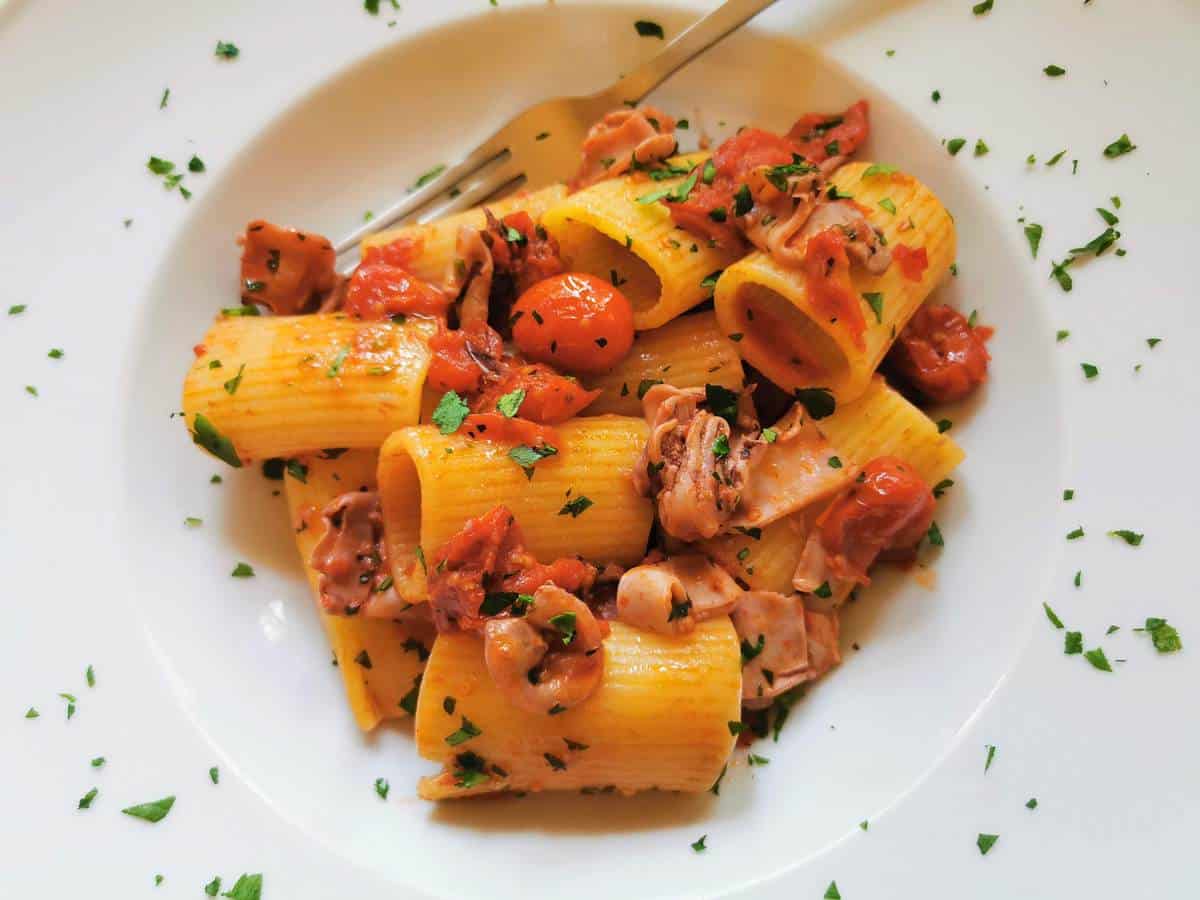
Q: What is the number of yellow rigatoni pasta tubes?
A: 9